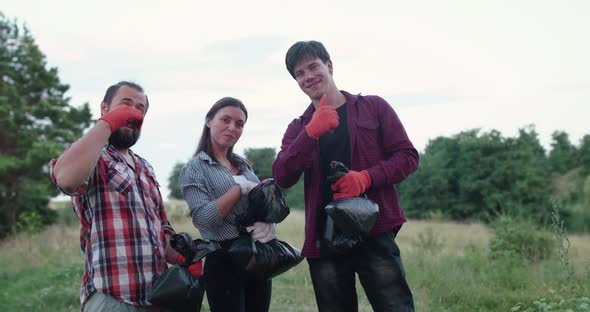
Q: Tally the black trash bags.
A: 3